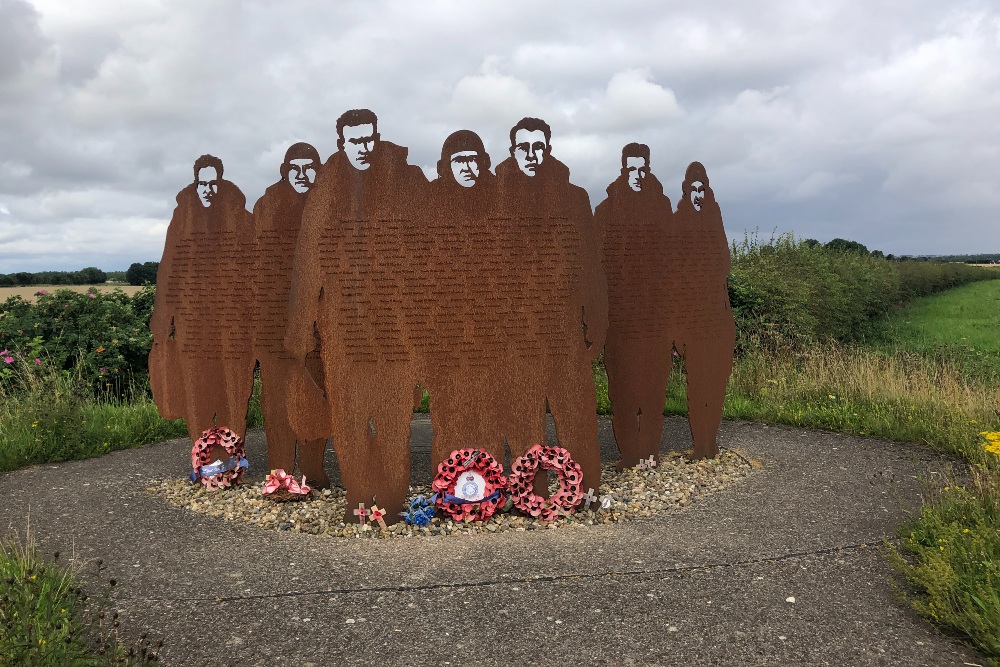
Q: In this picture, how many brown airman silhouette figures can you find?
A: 7